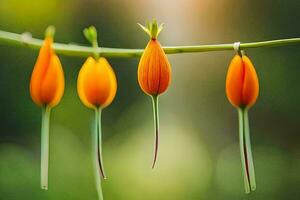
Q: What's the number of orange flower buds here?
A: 4